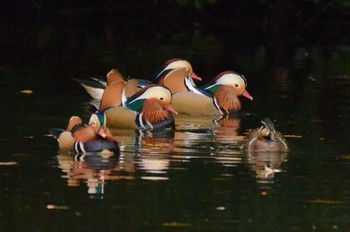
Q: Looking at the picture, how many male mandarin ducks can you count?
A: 4